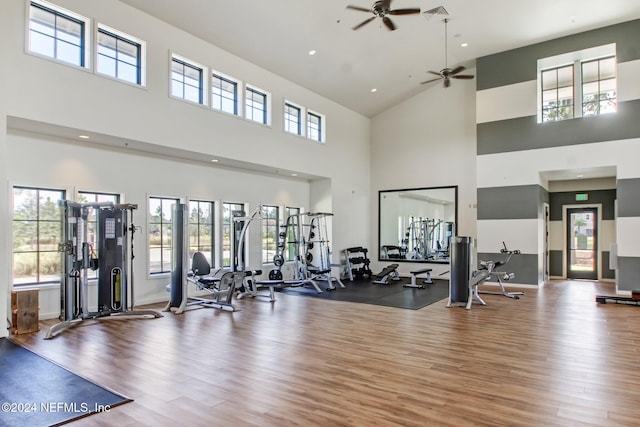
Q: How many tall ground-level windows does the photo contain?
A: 7